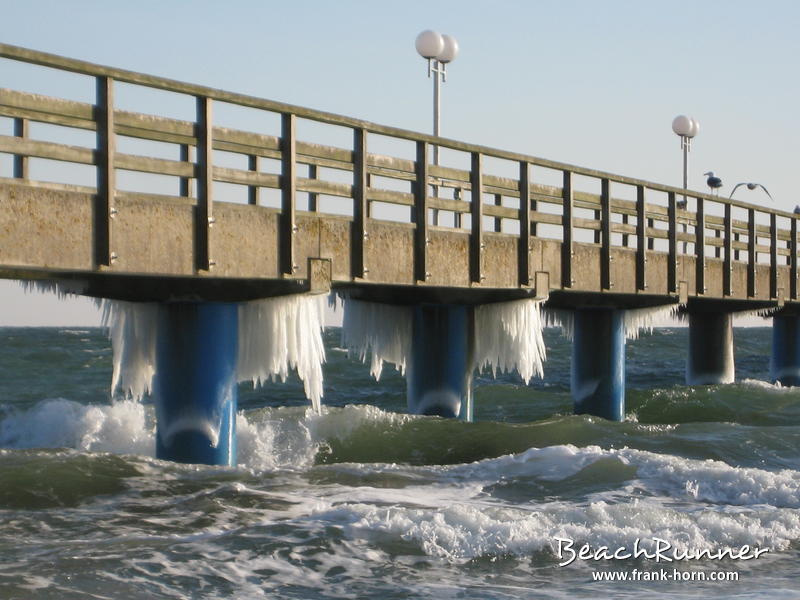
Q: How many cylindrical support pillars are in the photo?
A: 5